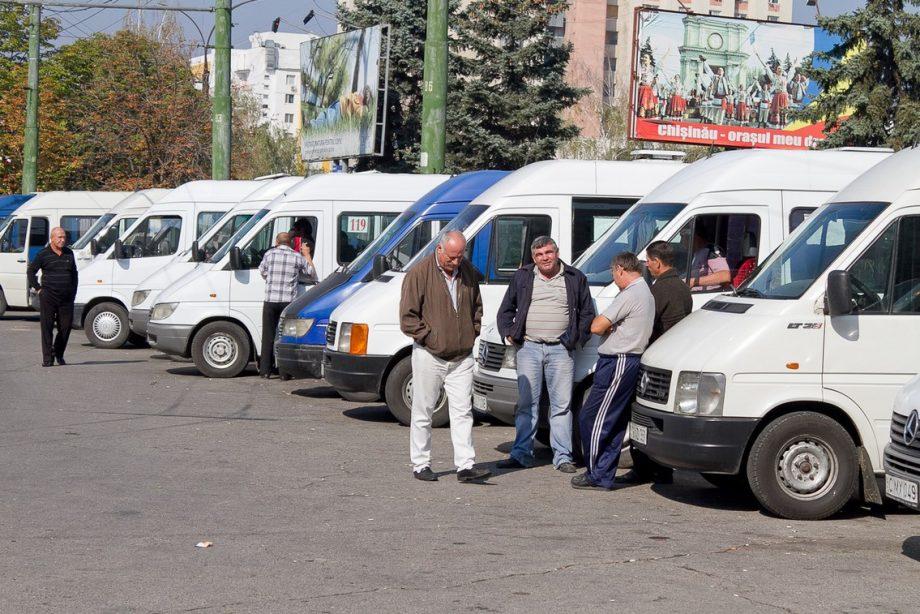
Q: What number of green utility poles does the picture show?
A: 3